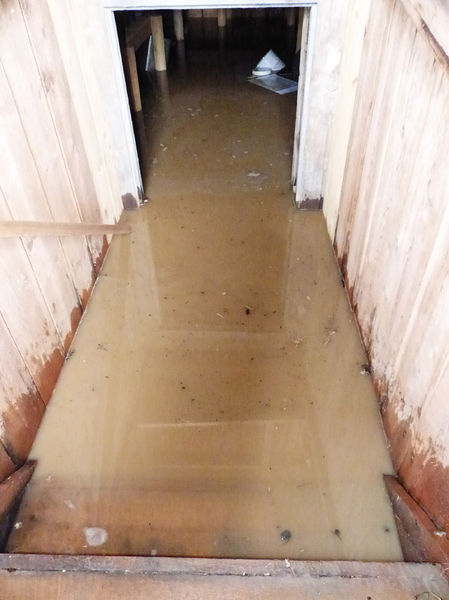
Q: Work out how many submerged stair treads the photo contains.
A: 1